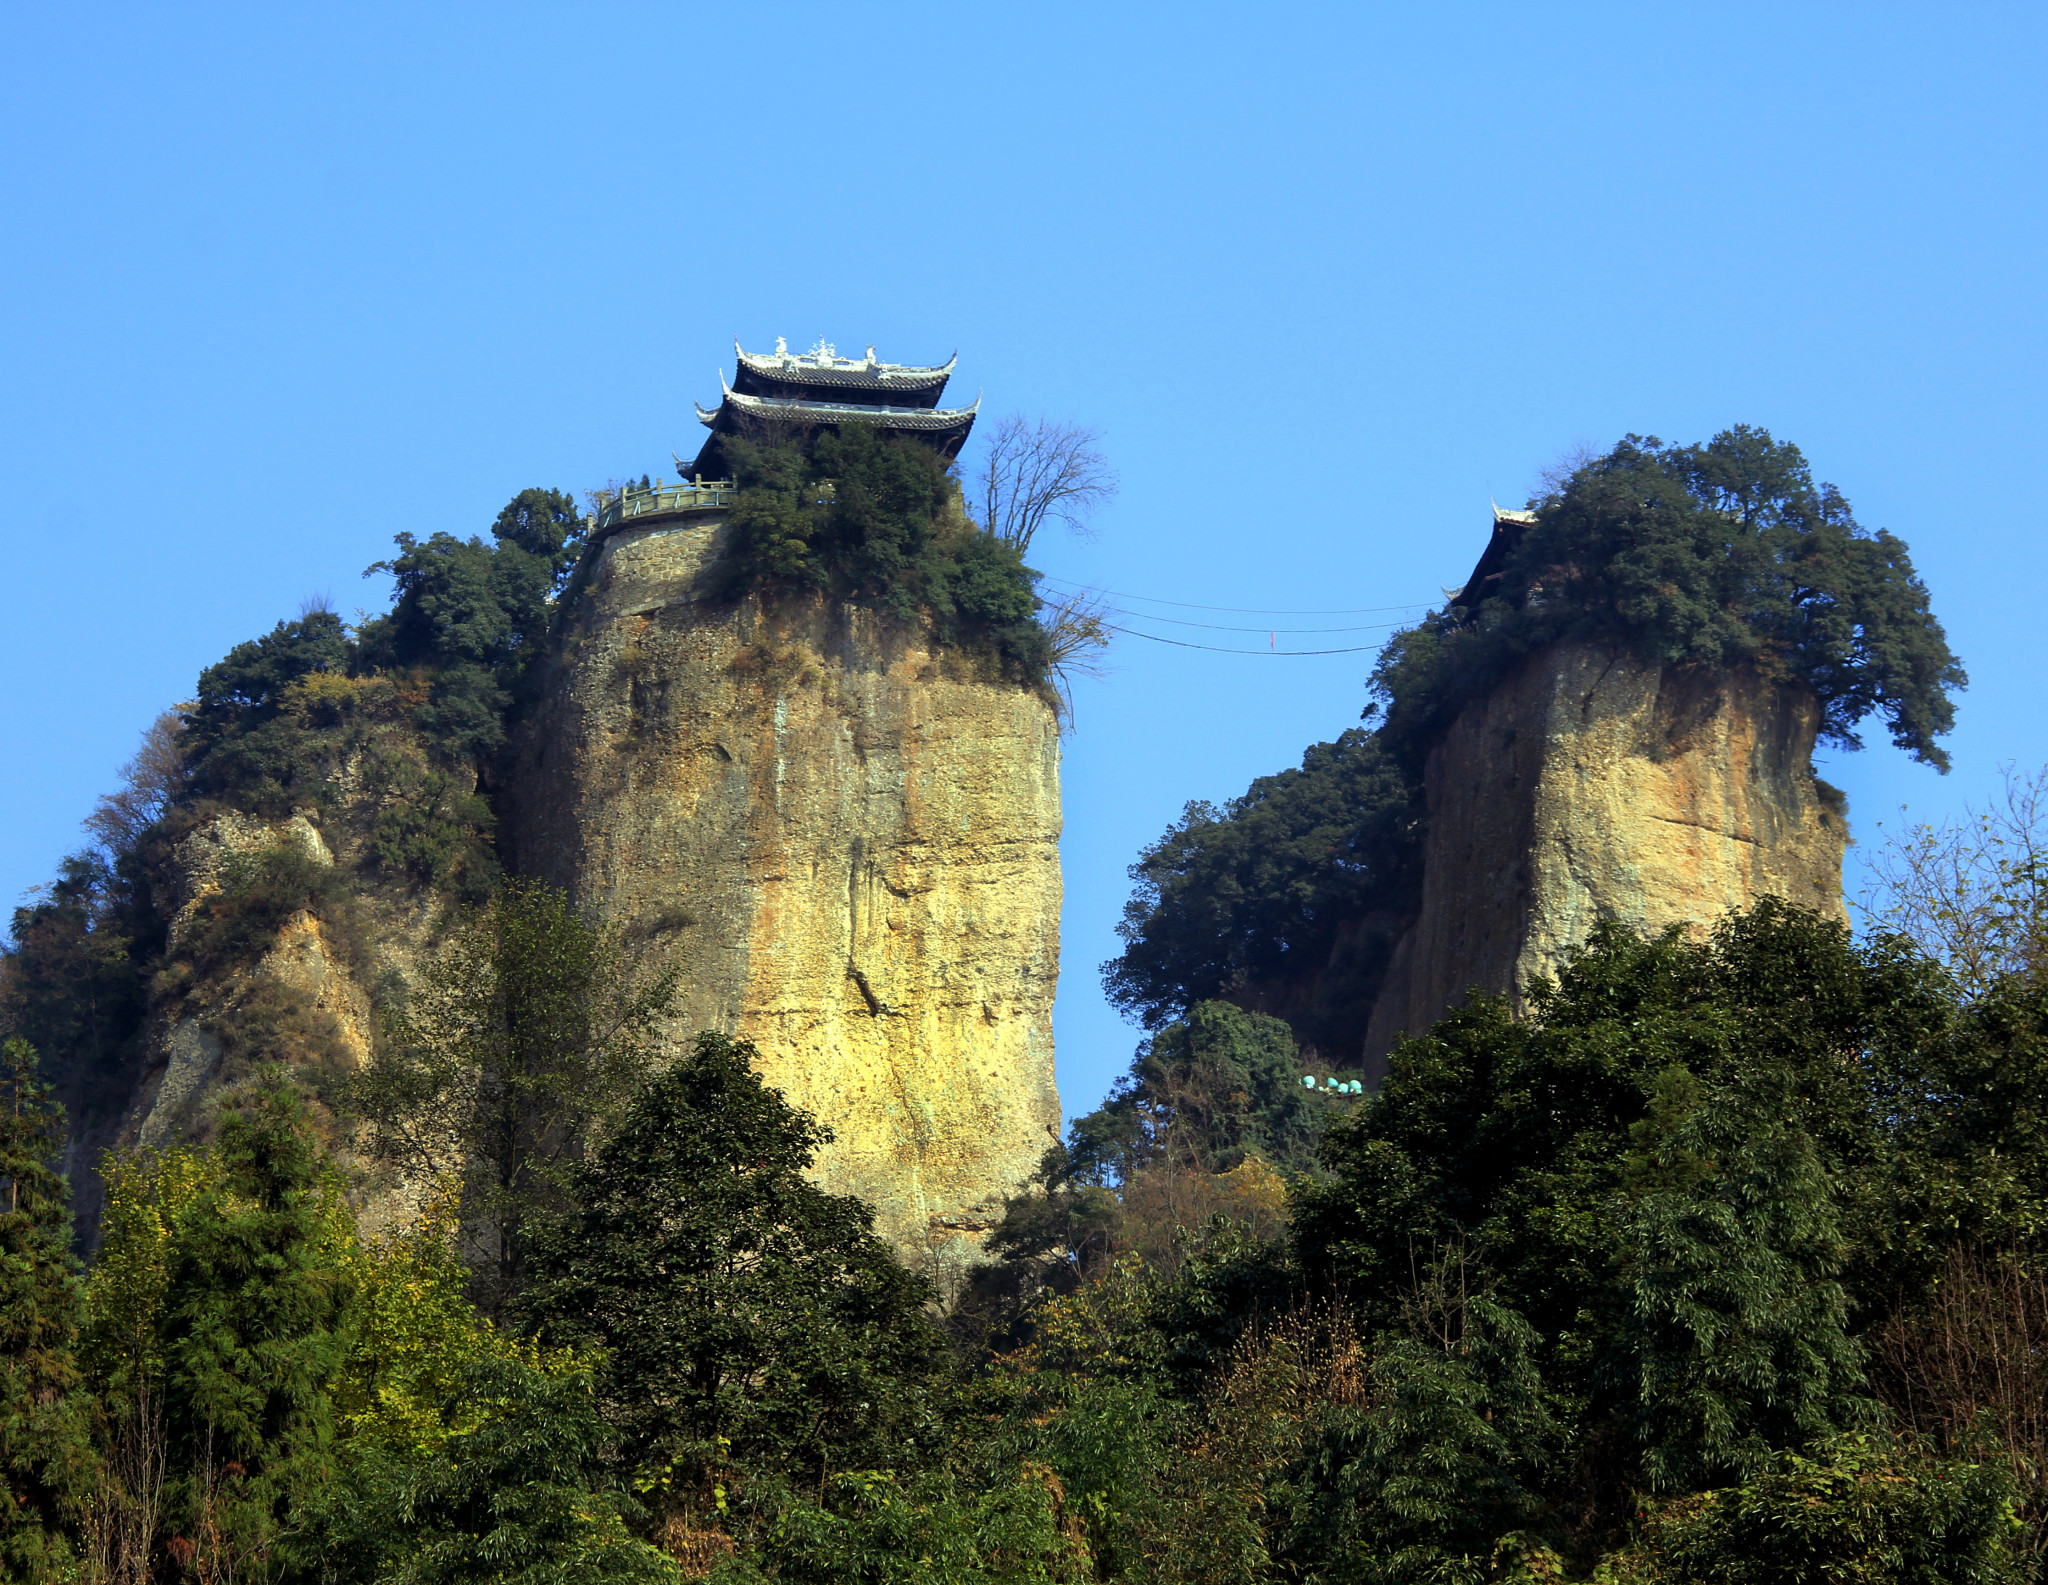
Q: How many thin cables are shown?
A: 3